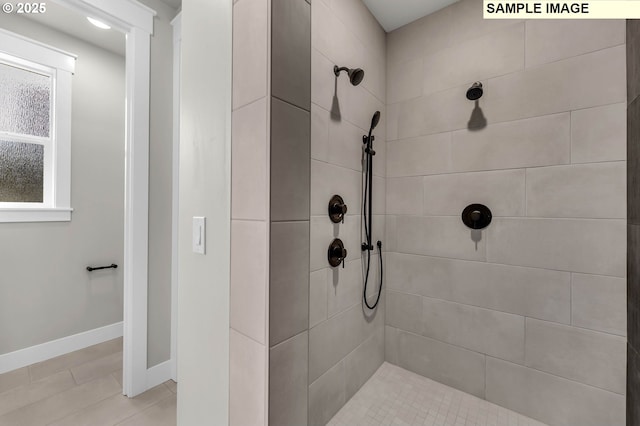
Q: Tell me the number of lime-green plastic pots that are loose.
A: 0